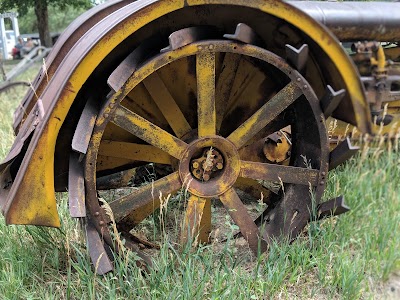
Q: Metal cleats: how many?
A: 10